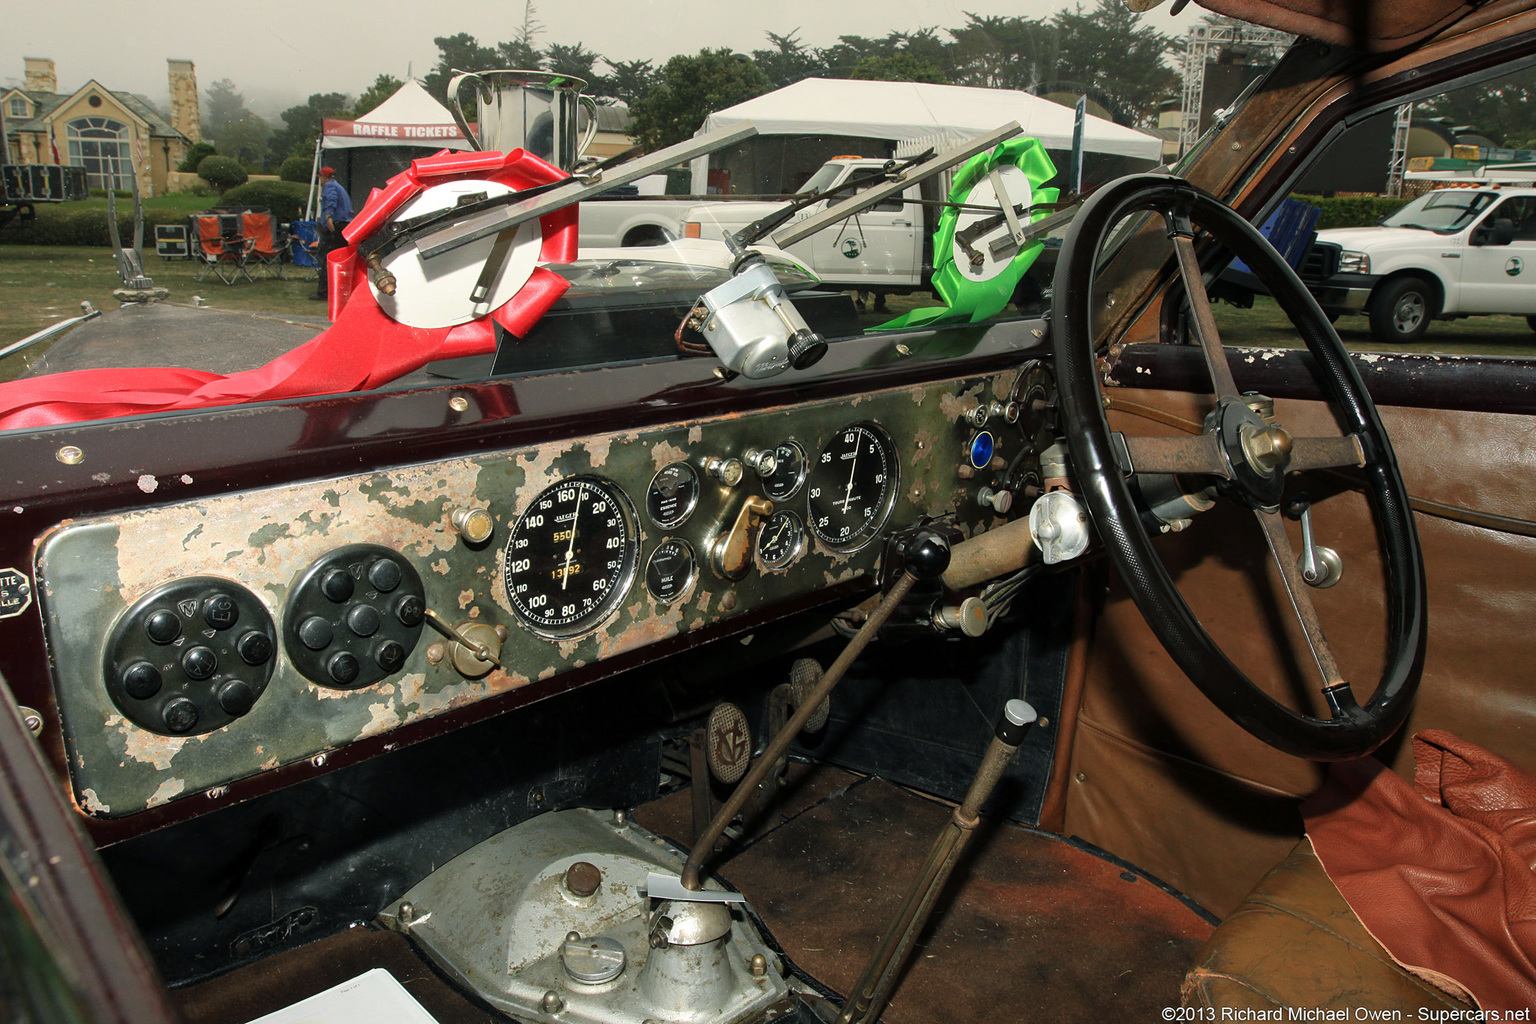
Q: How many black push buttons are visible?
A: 14